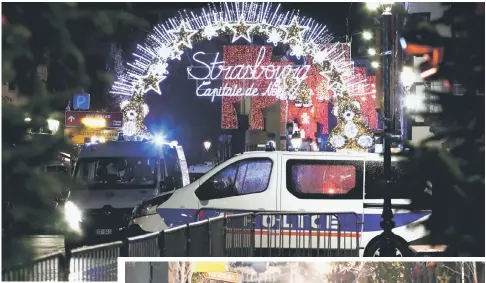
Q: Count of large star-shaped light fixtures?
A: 5